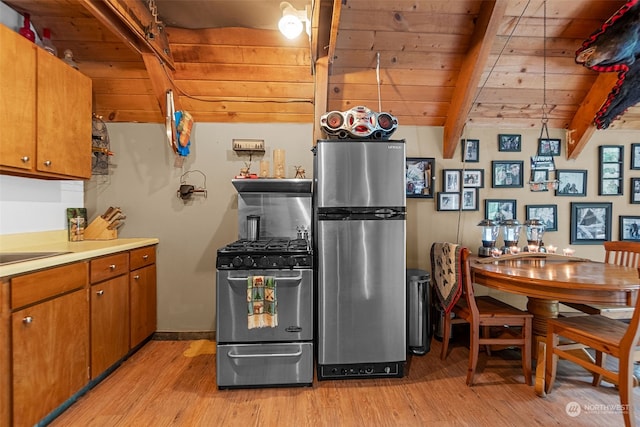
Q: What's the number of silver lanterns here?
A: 3